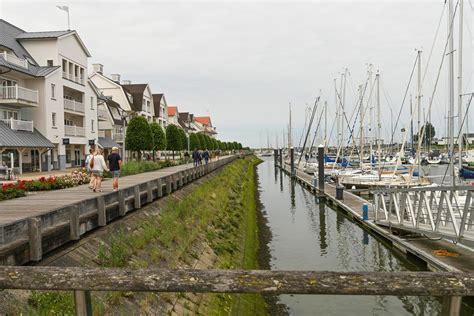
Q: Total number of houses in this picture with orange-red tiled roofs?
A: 2